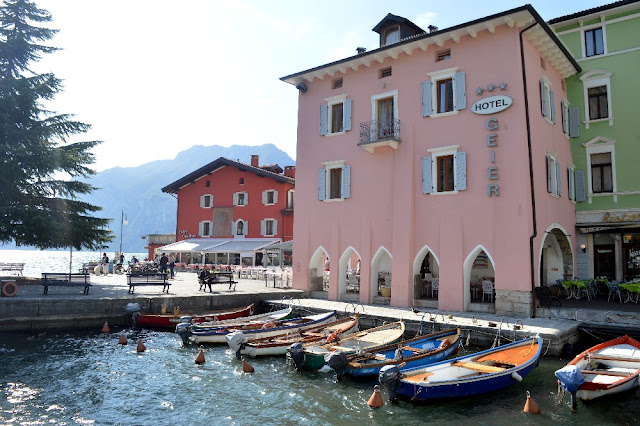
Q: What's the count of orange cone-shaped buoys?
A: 7